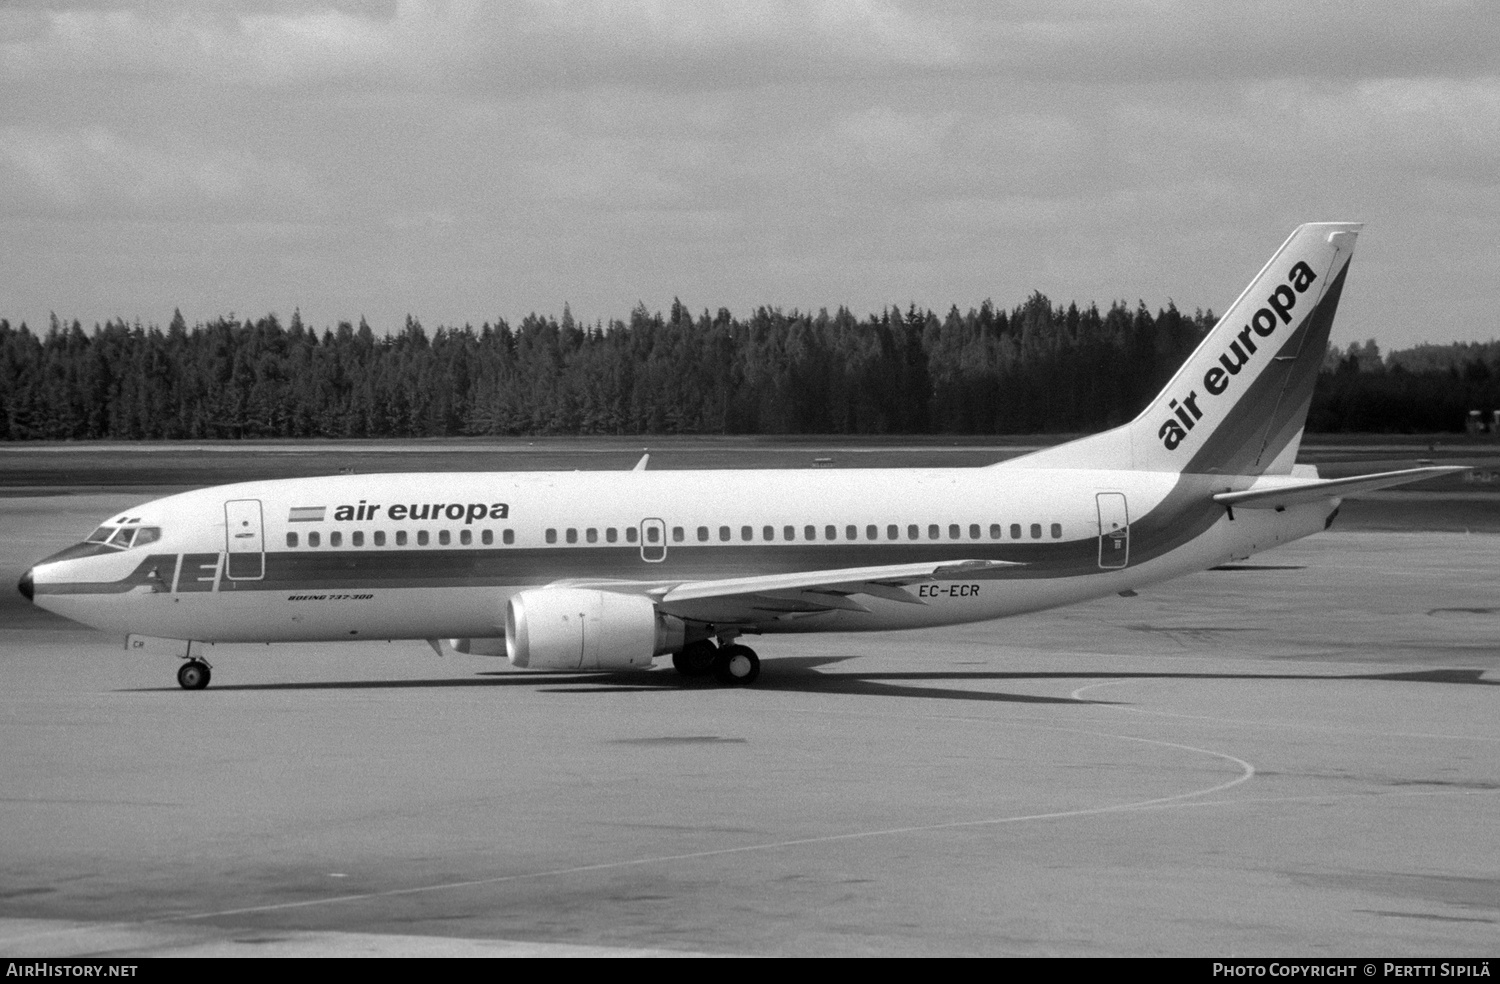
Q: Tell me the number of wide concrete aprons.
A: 1